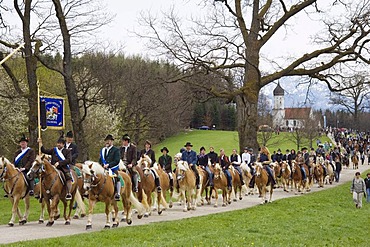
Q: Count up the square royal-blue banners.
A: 1